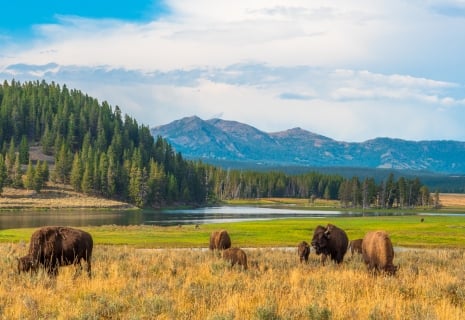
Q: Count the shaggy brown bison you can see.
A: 7